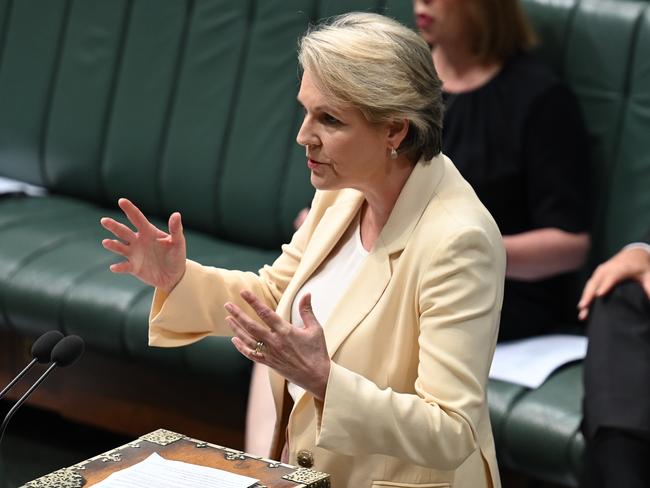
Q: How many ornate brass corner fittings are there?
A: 3